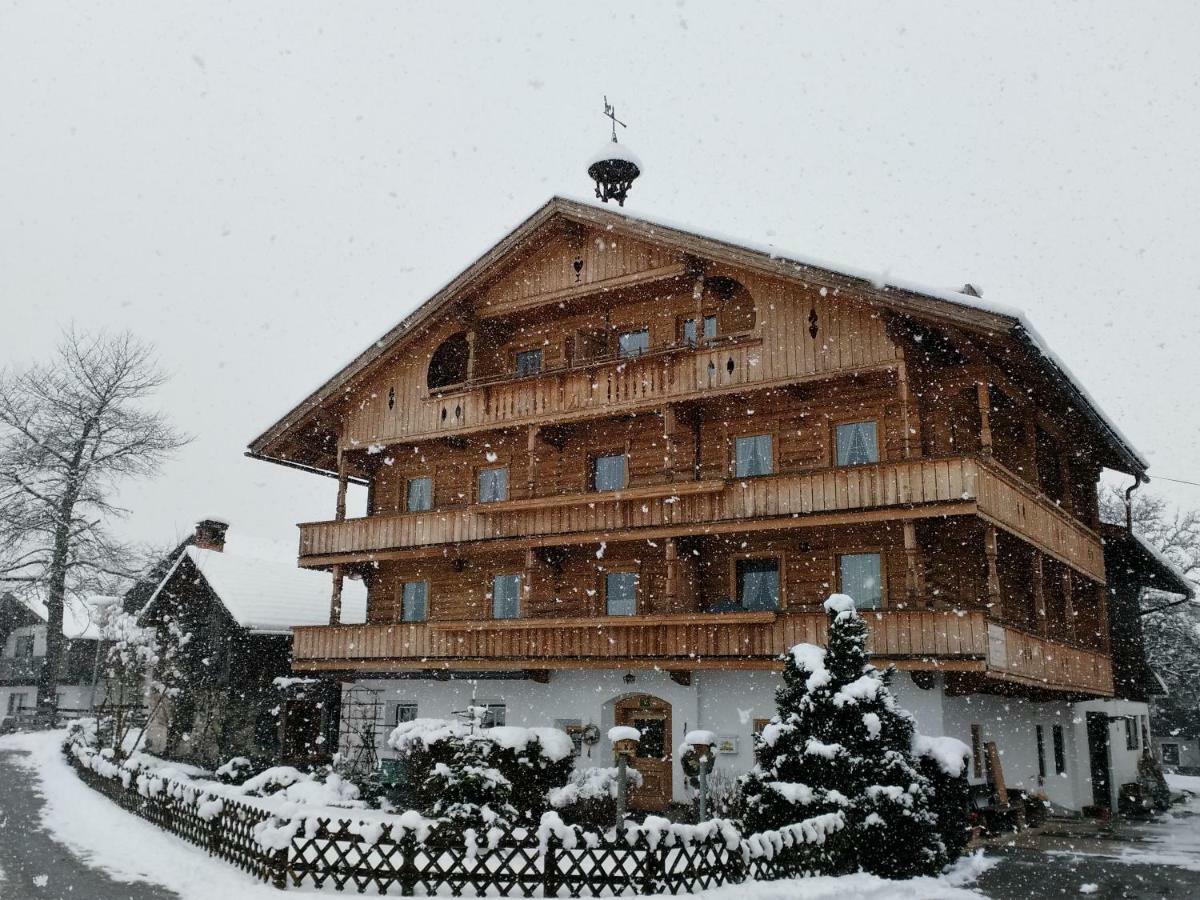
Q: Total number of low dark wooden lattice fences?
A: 1